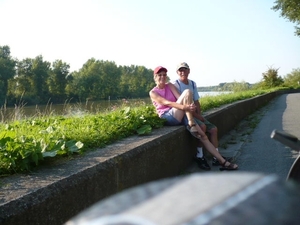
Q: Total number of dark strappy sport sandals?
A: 2